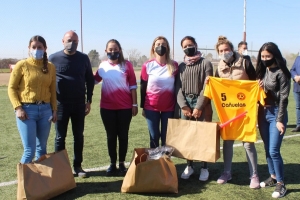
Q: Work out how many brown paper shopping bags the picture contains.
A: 3